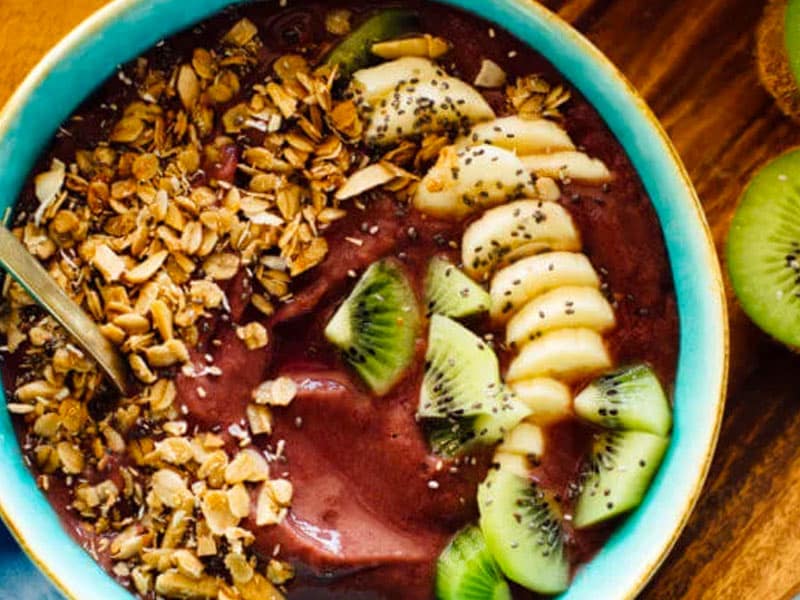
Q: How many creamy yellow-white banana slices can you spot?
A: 12